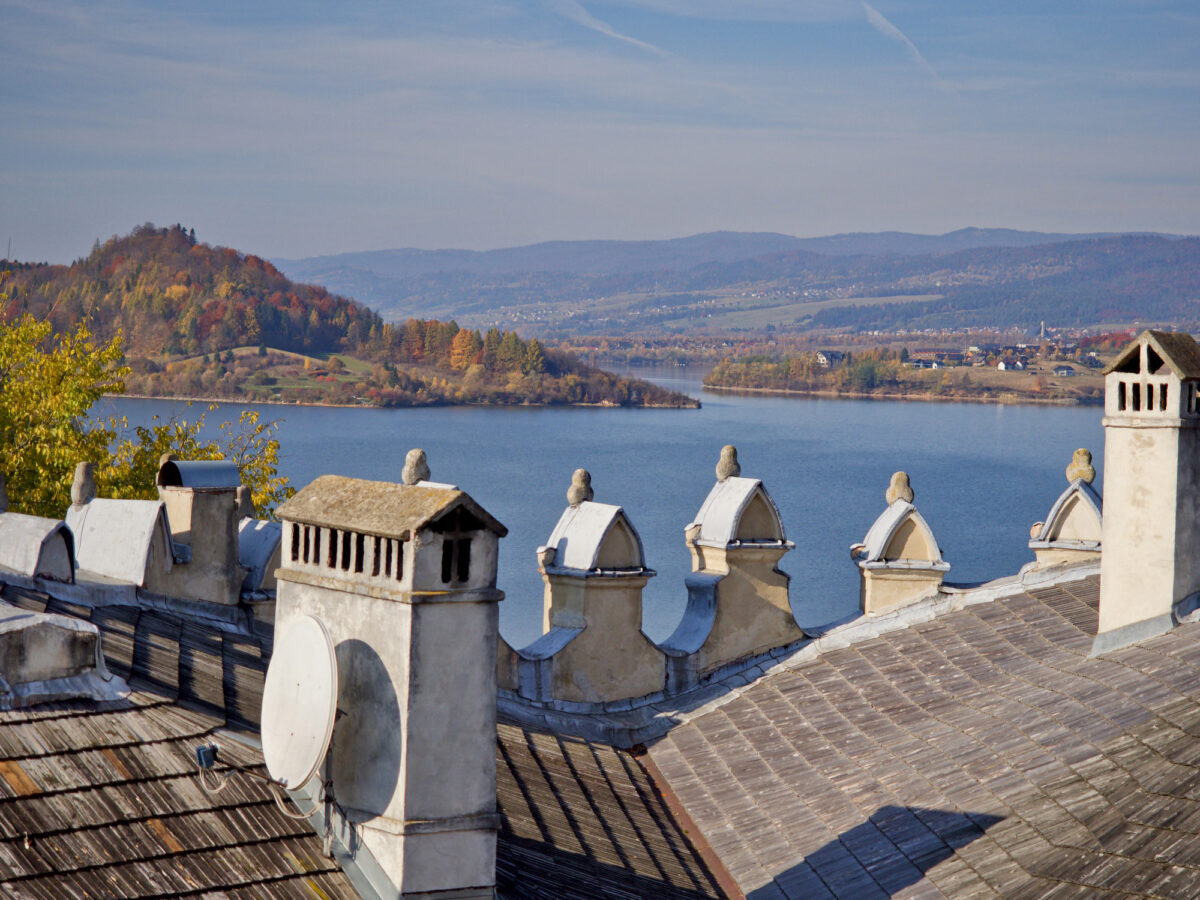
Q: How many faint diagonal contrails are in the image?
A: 2